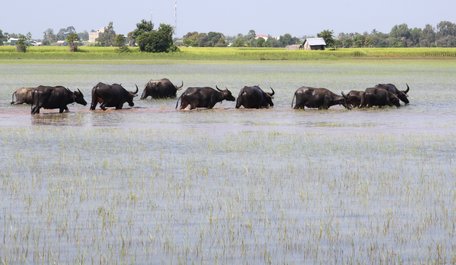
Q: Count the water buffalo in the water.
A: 10